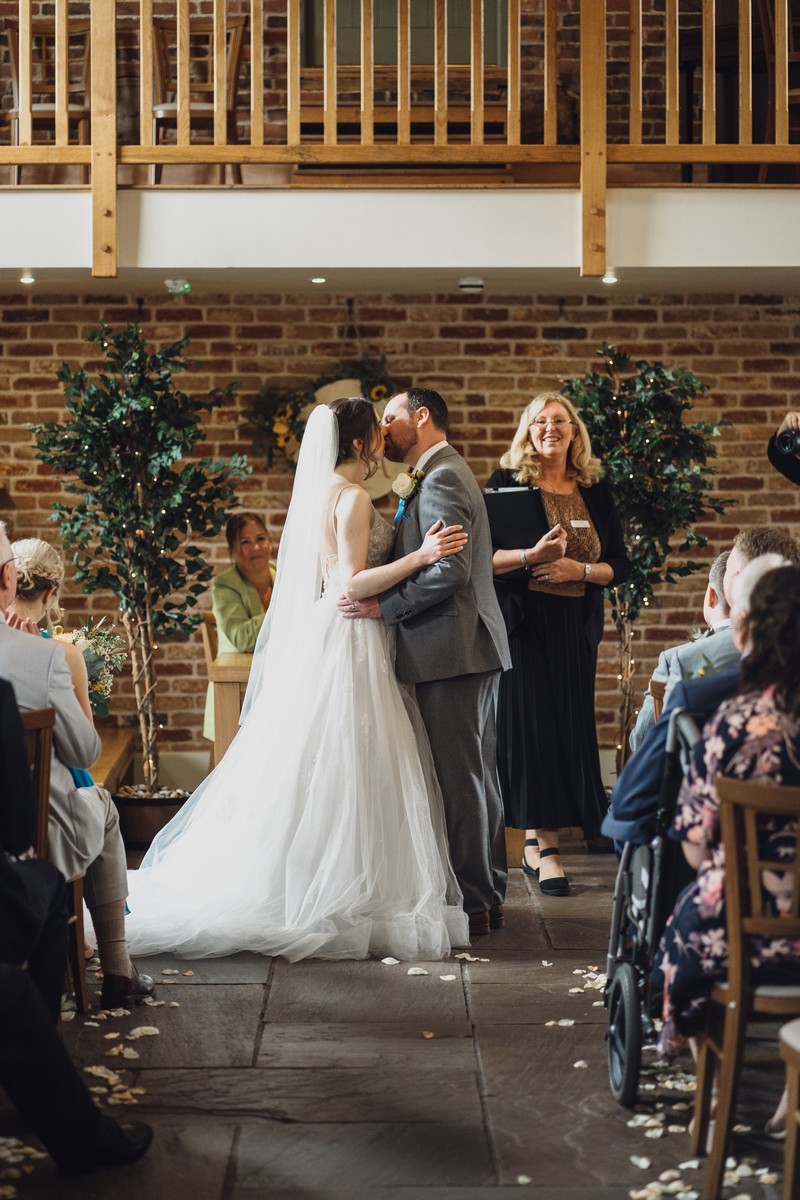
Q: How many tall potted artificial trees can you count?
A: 2